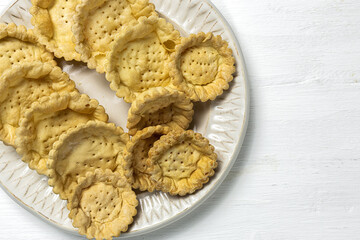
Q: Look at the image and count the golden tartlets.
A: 12